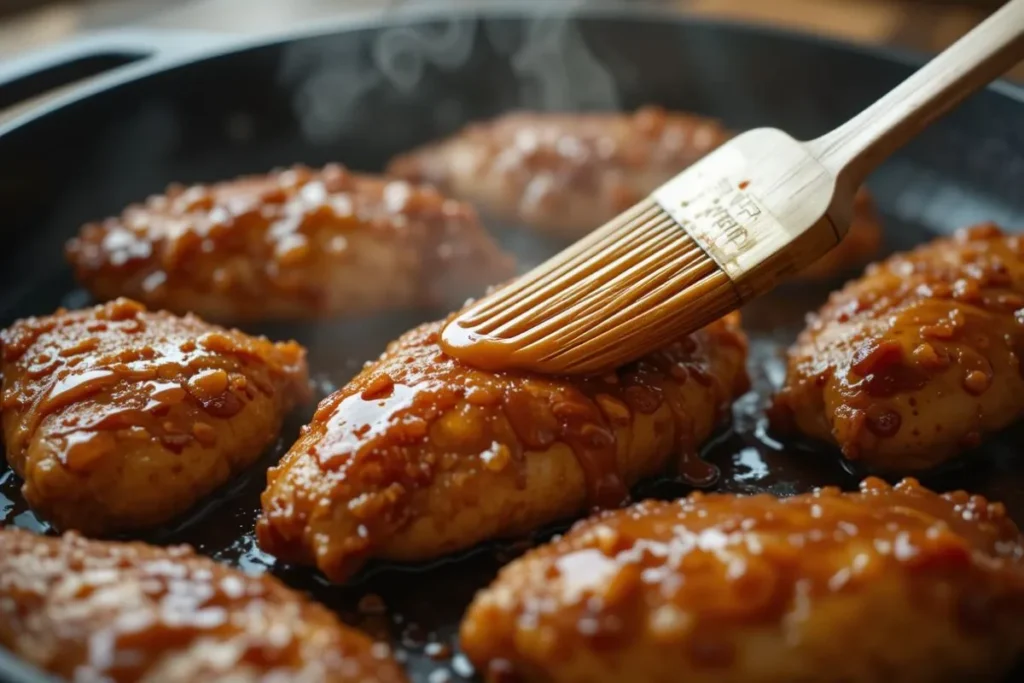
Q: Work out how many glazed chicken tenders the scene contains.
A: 7